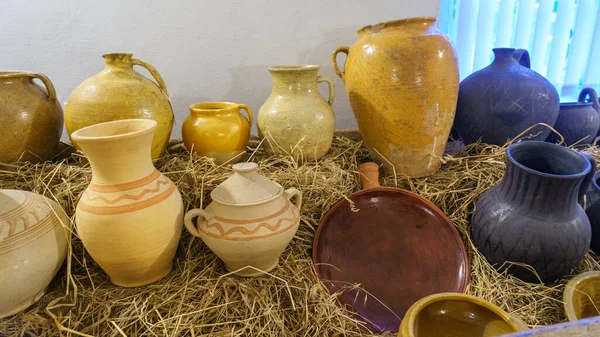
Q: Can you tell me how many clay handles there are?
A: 11